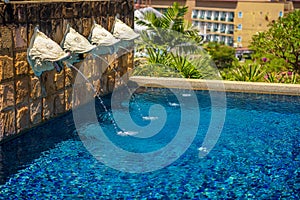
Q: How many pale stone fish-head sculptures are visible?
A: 4